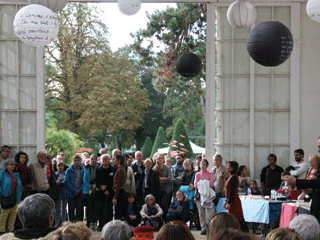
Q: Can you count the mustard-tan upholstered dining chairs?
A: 0